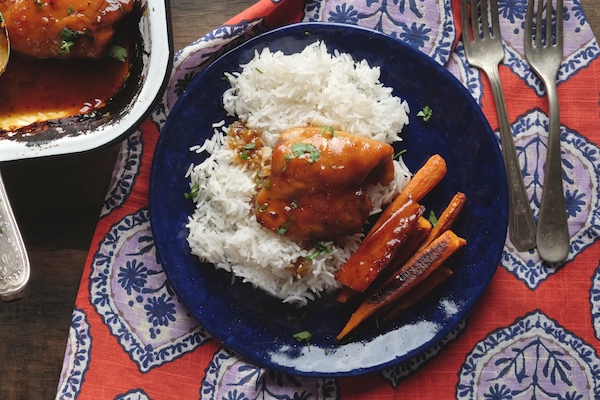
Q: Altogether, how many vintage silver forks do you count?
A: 2